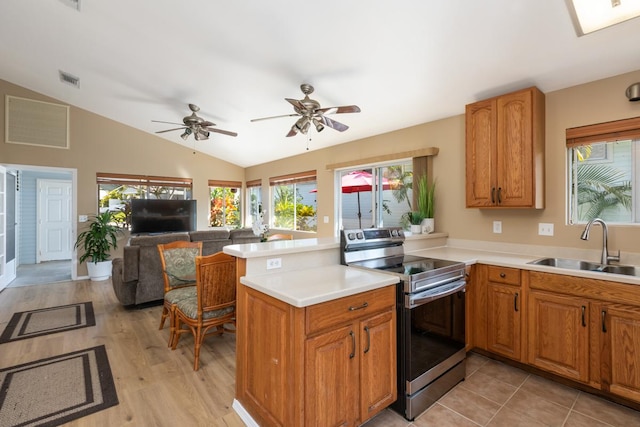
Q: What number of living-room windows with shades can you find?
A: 4